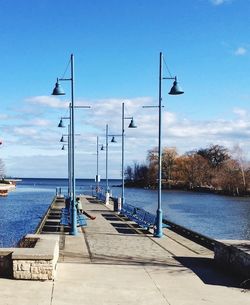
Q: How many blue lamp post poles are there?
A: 8